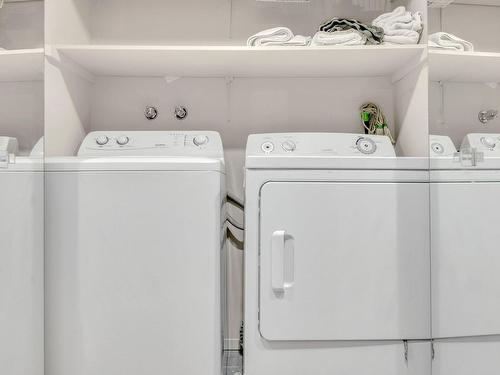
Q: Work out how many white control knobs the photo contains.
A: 6